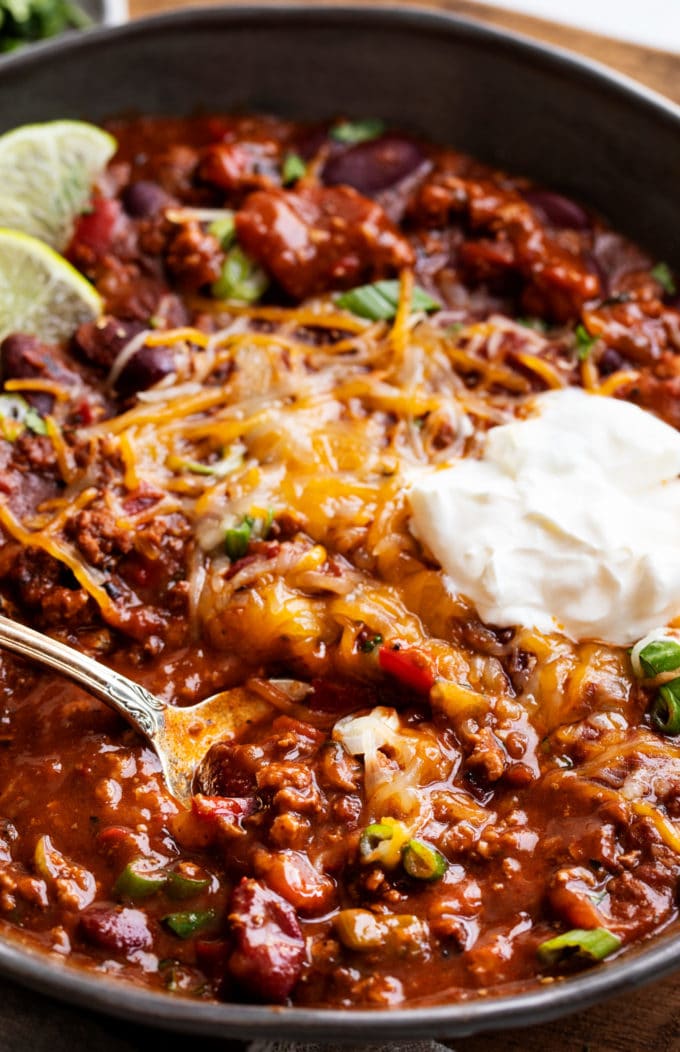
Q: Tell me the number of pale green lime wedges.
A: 2